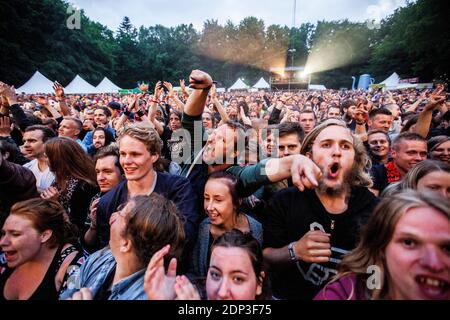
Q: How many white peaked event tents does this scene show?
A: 6